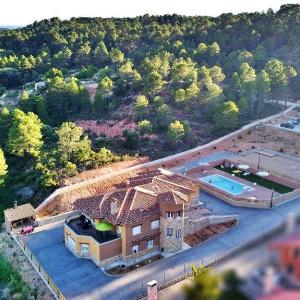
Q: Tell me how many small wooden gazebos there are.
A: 1